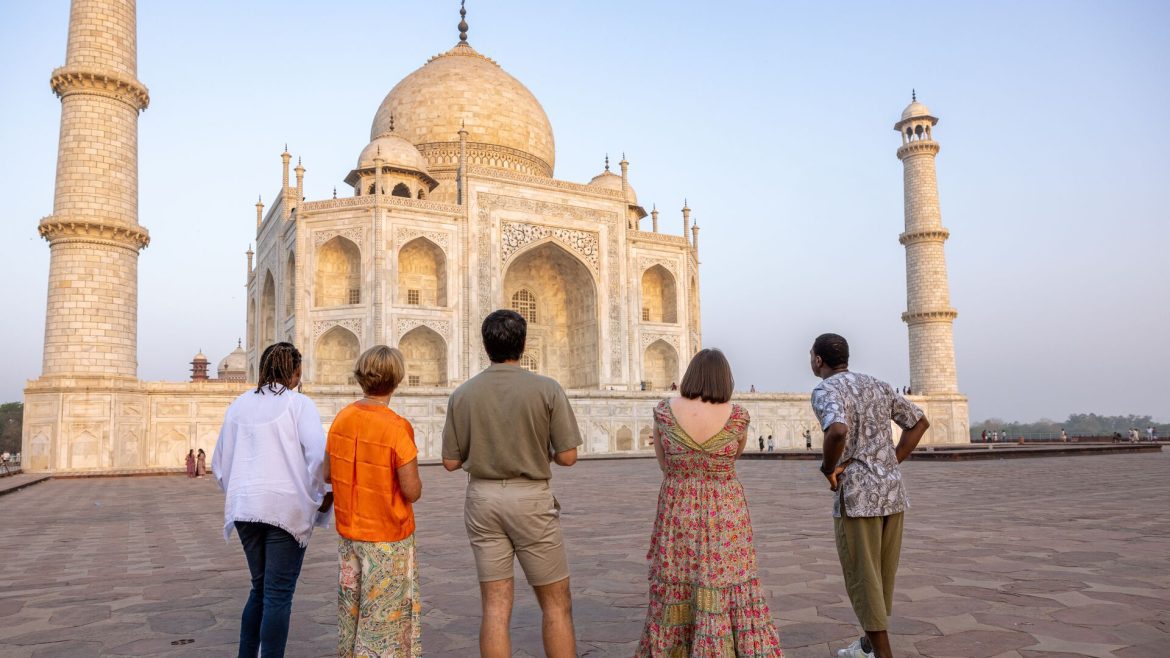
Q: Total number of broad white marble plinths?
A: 1